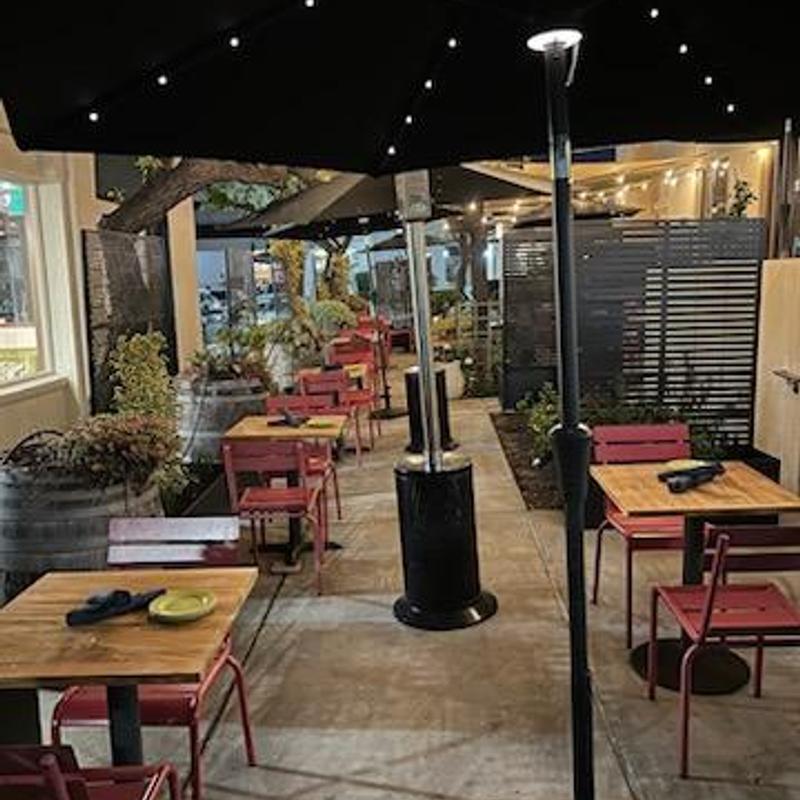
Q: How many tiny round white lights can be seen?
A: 12